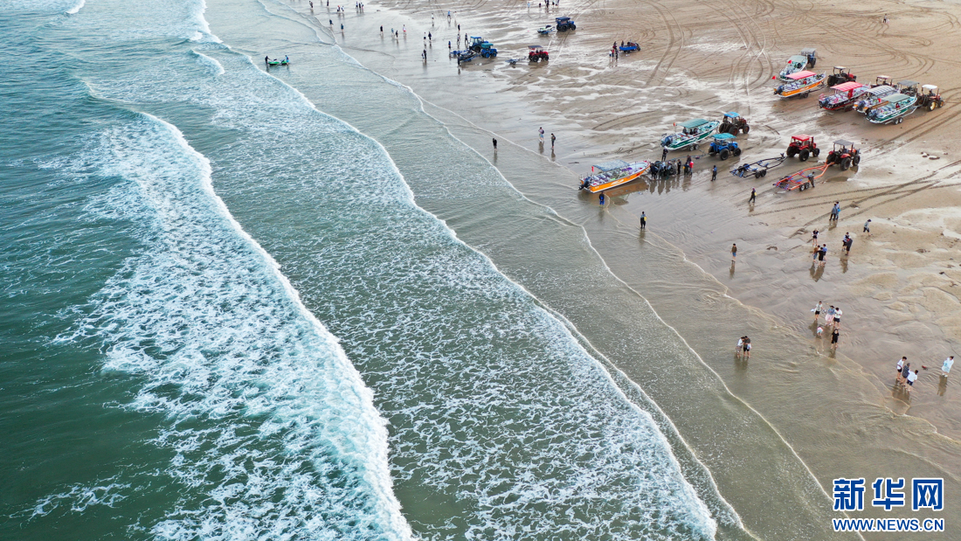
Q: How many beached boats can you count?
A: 7